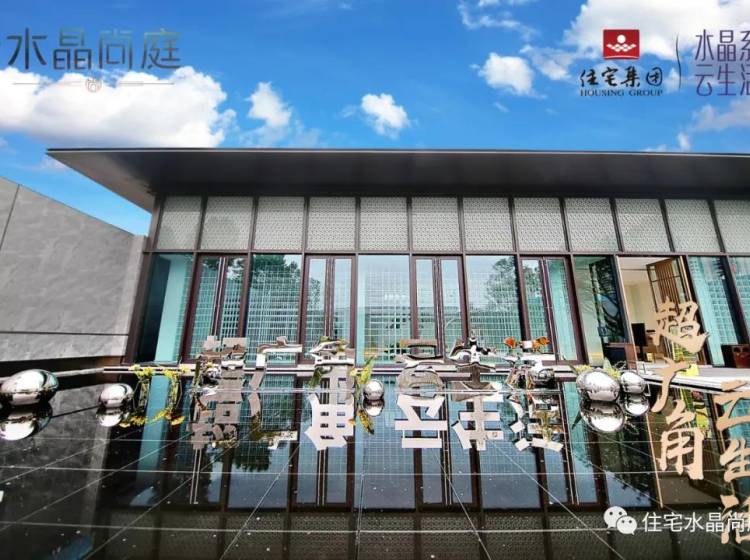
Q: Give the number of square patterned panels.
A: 12